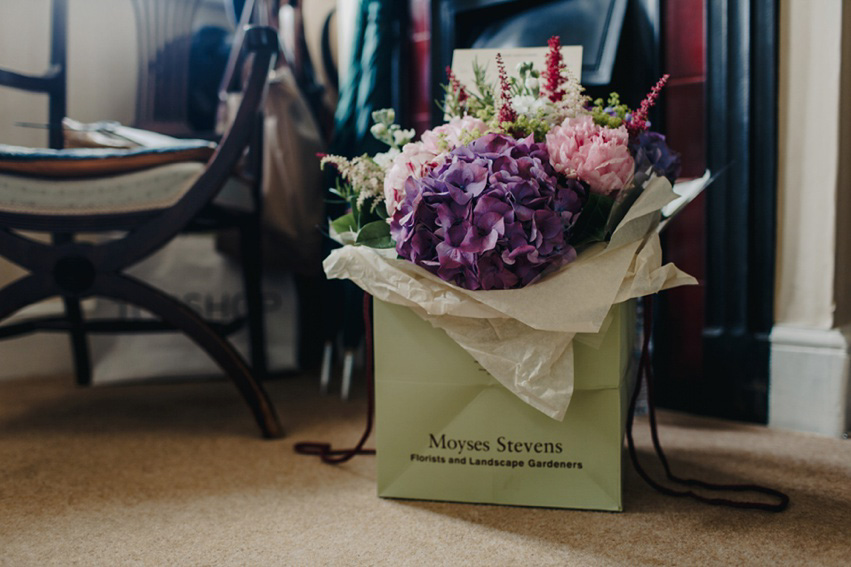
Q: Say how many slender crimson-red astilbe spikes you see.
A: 4